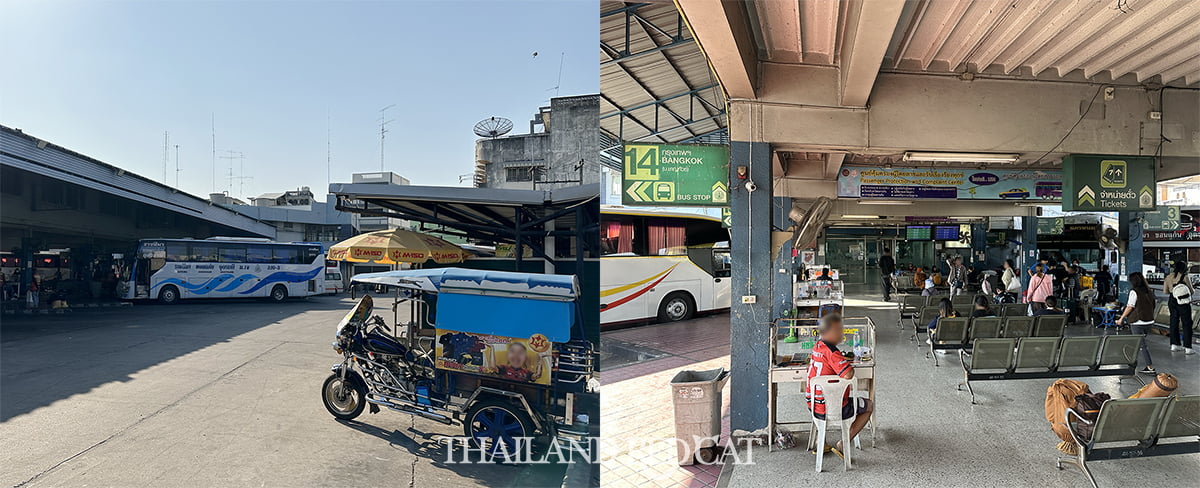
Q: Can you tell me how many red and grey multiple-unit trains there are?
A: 0